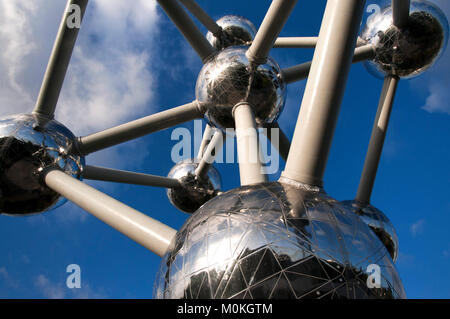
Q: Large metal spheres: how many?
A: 7